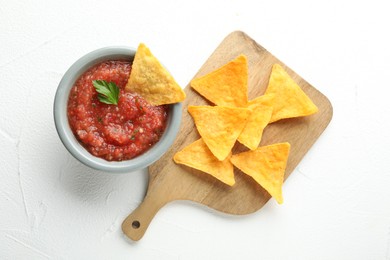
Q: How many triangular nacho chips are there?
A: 7